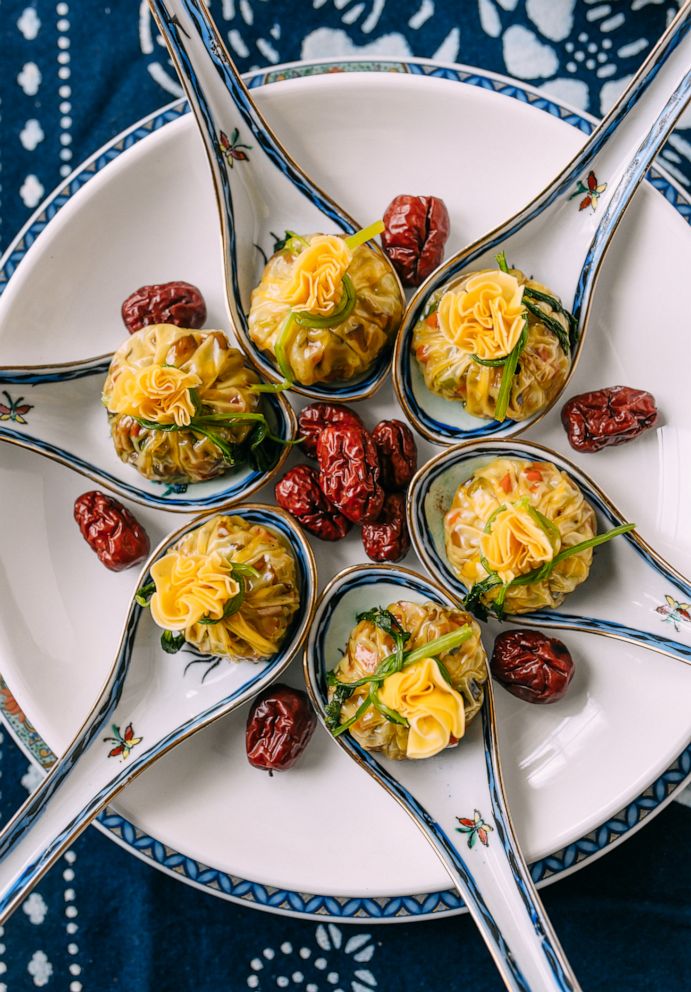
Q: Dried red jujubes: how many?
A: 11